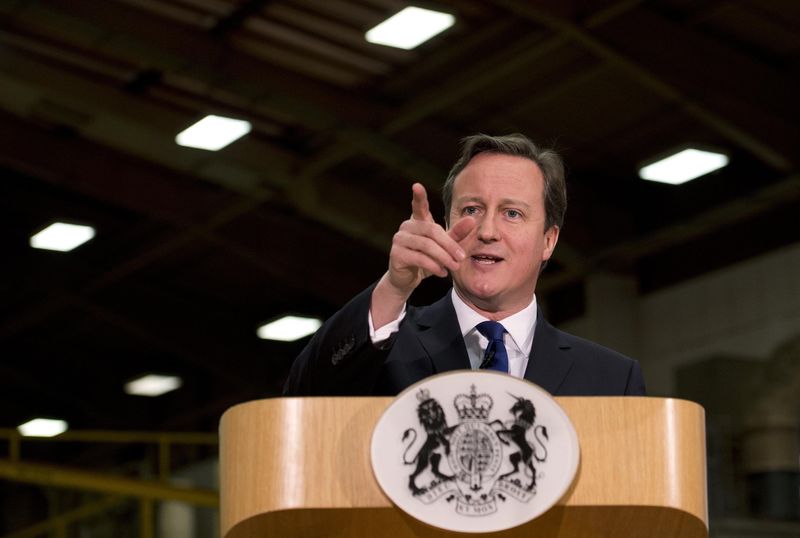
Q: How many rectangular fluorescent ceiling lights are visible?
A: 7